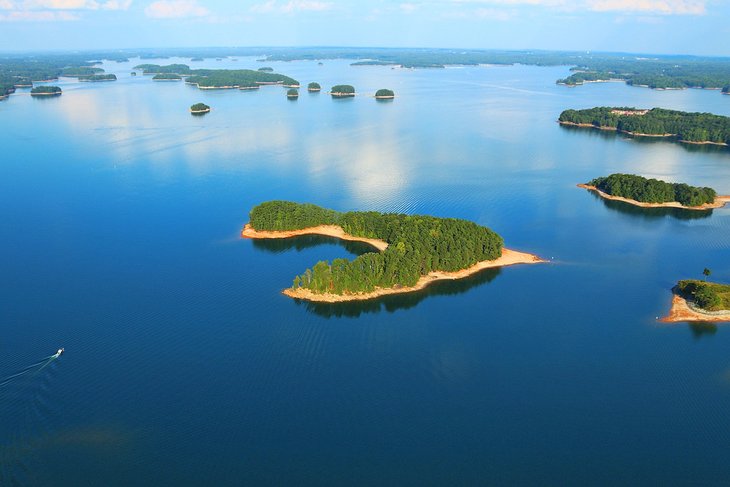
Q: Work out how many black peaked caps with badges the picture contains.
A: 0